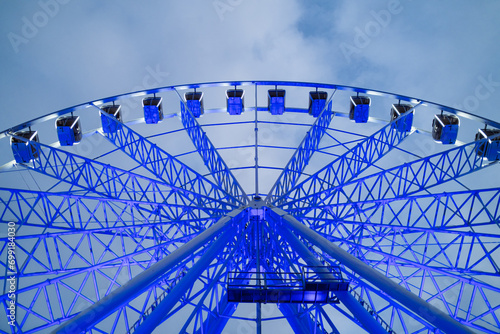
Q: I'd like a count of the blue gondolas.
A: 12